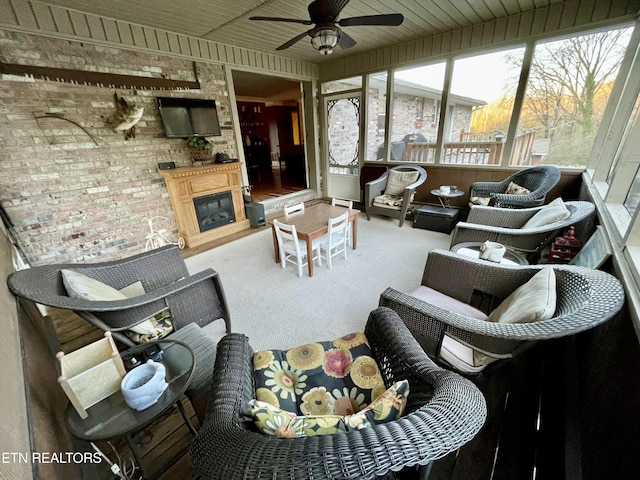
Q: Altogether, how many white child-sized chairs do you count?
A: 4